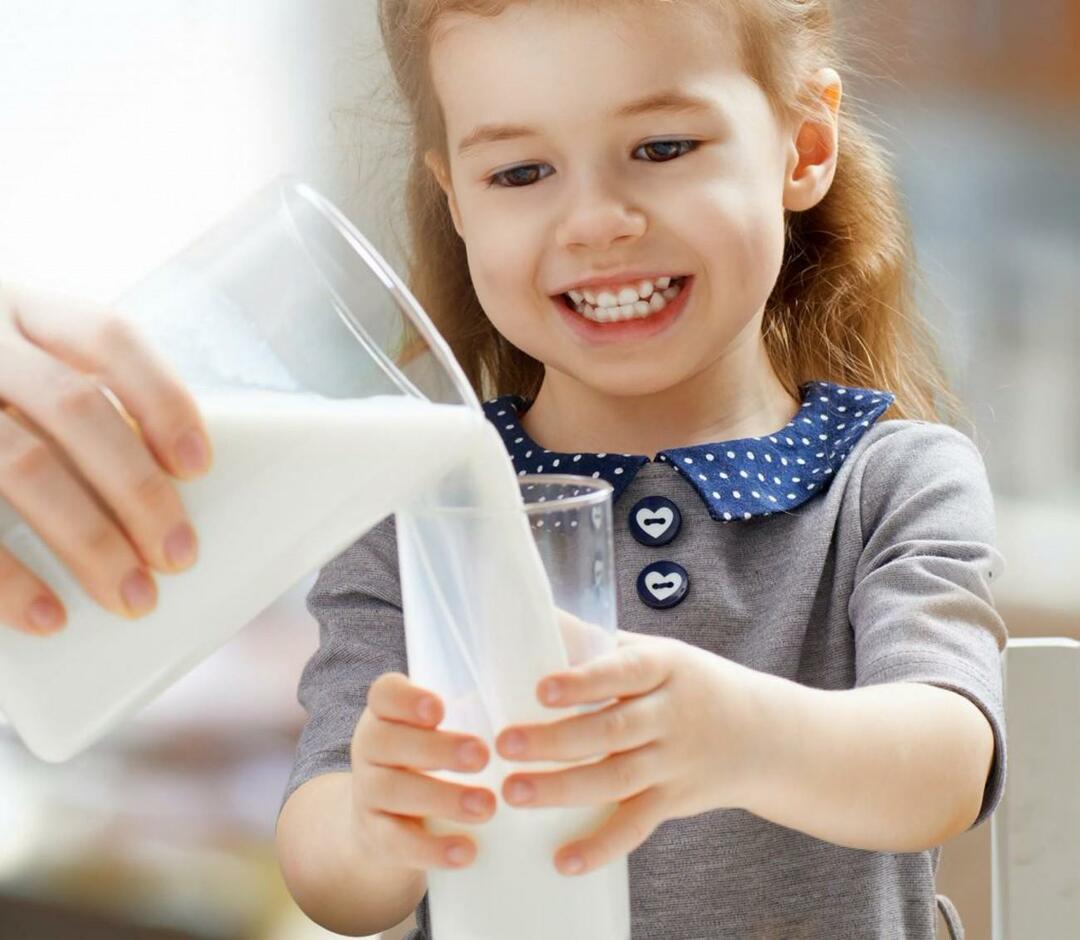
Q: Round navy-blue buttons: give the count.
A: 2